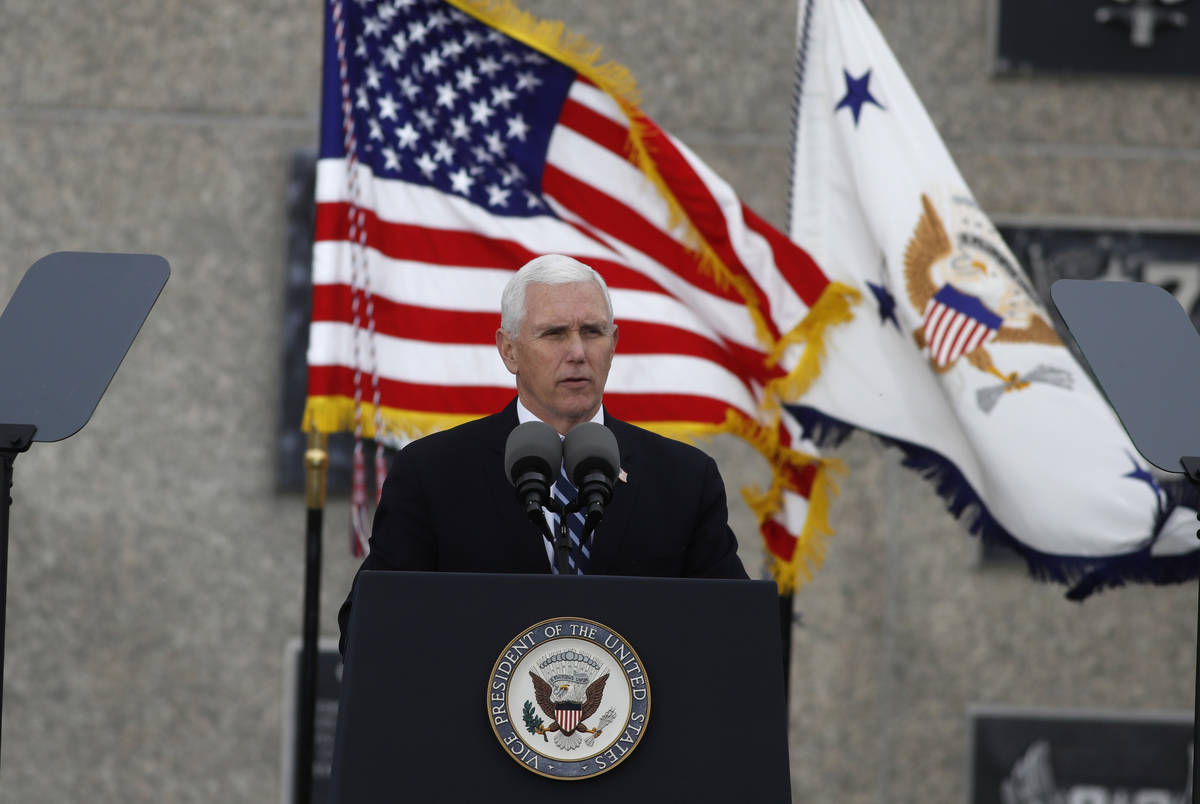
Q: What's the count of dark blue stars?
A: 3